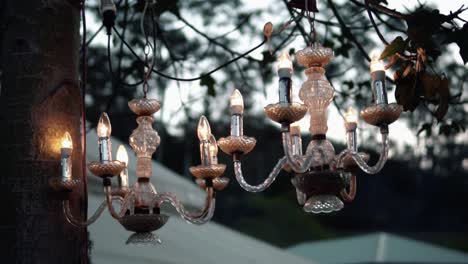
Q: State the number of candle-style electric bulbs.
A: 10